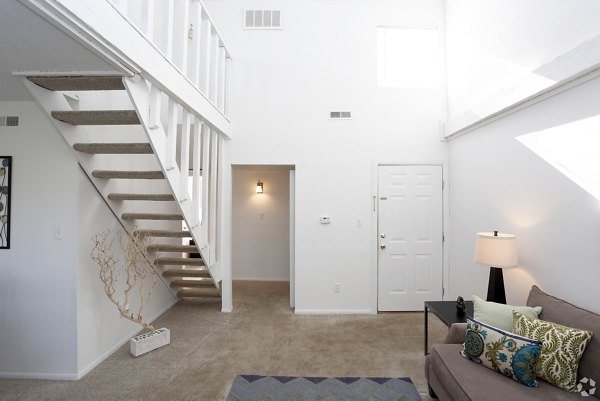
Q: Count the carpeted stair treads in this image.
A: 12